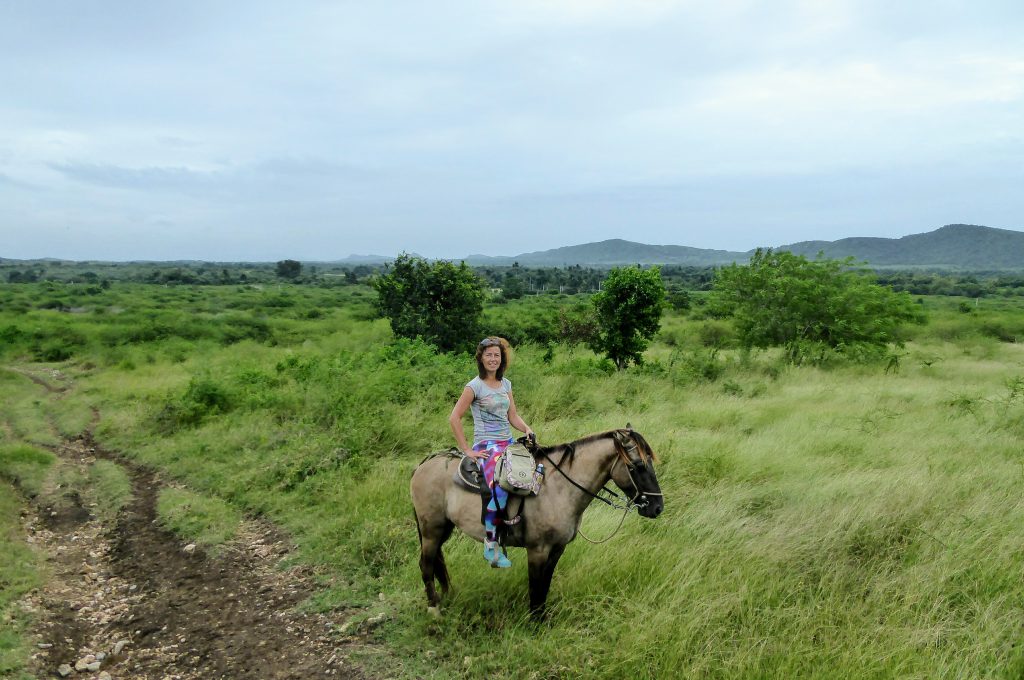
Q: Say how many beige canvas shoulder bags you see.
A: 1